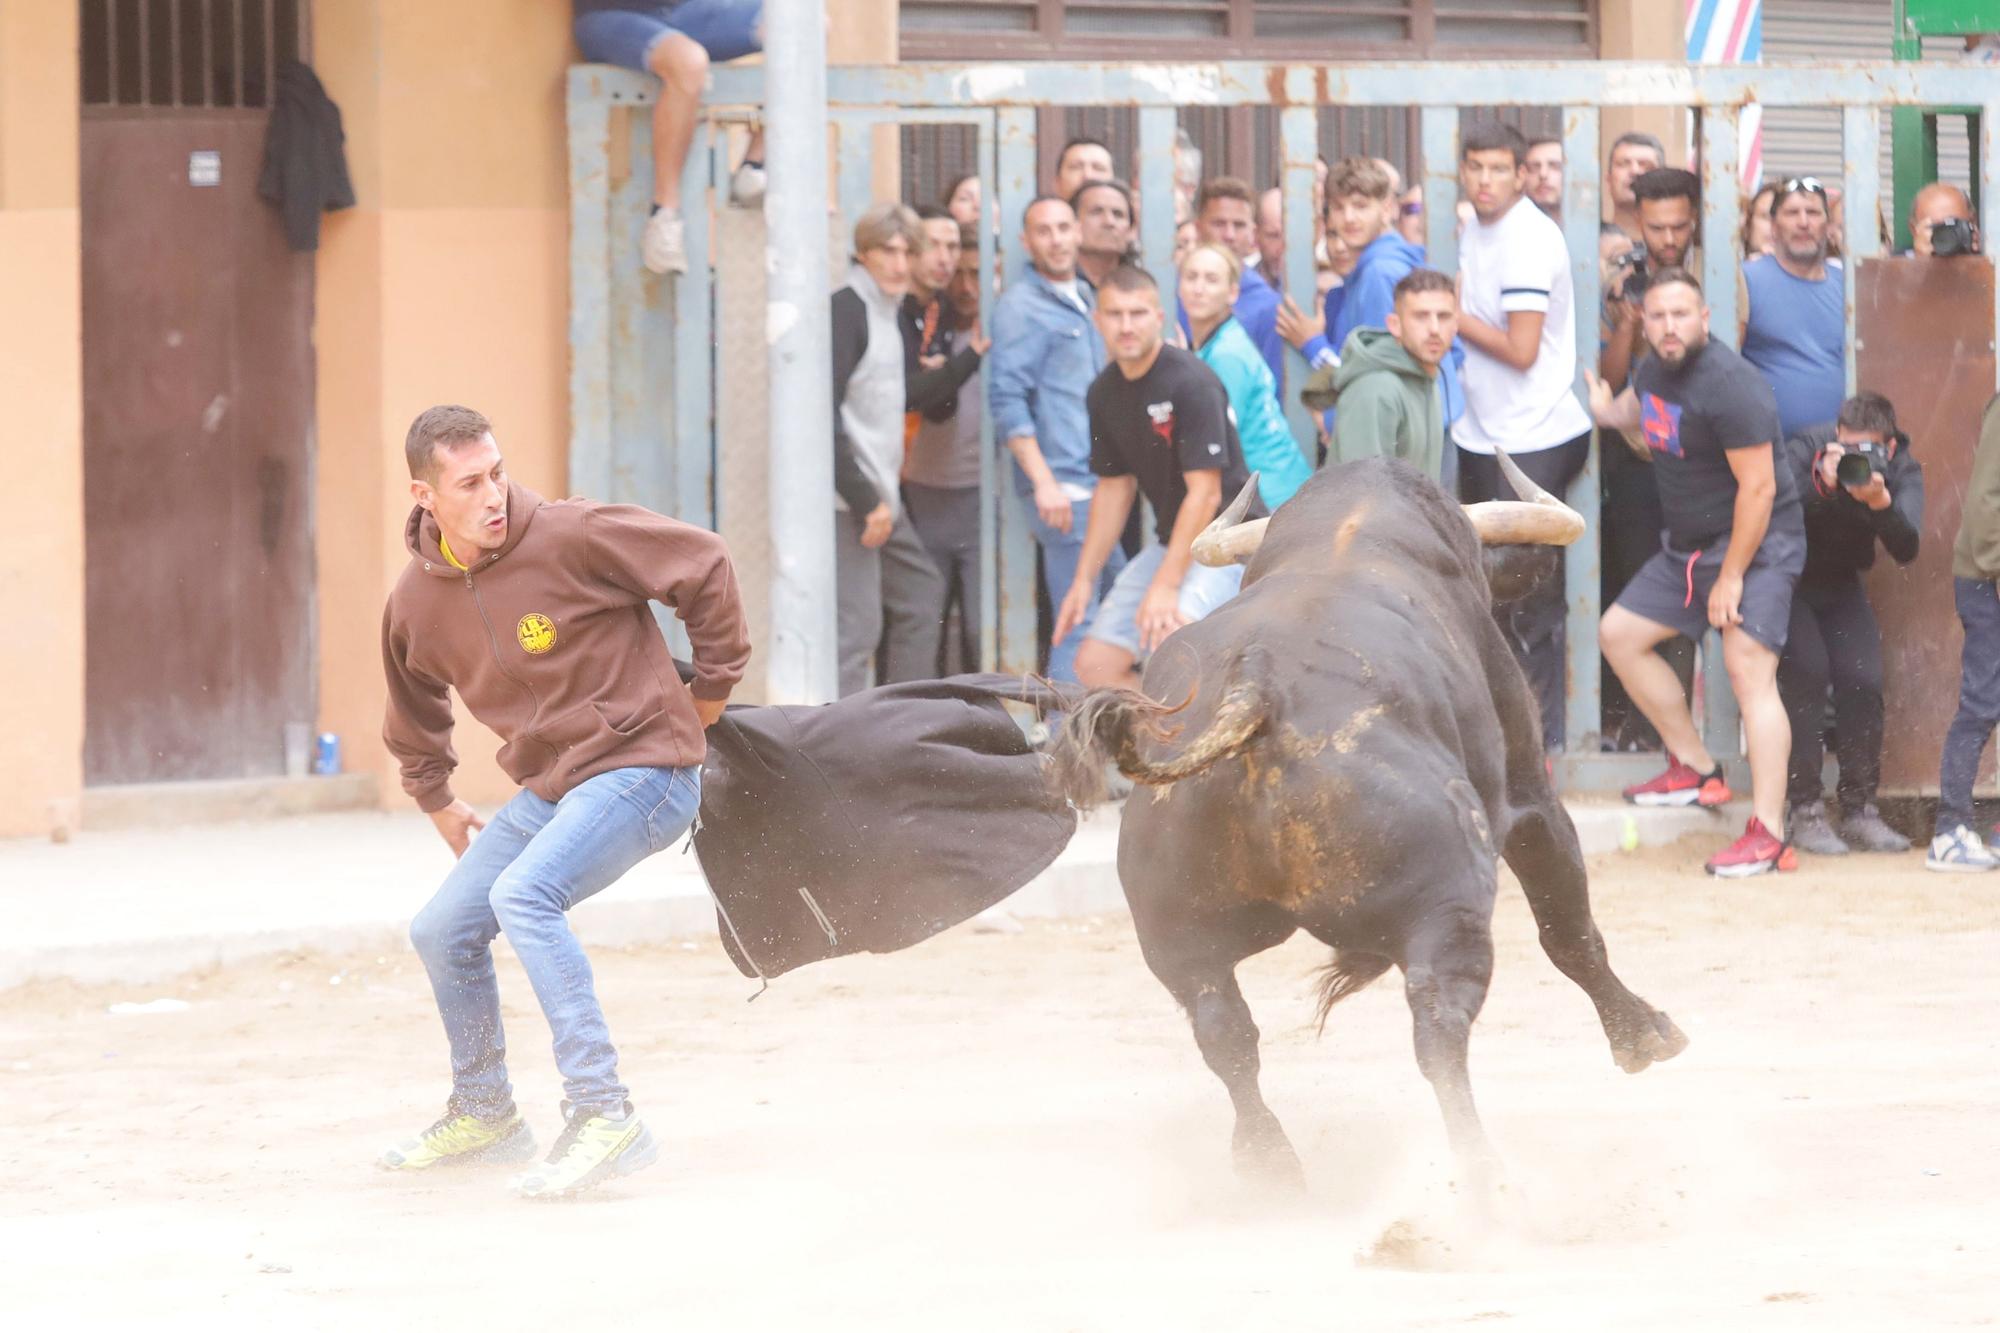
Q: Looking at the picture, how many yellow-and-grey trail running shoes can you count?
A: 2